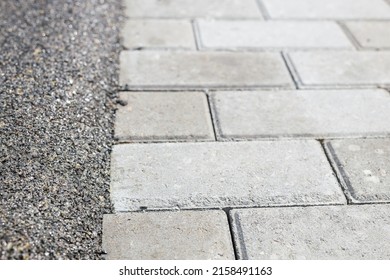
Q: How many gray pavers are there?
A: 13